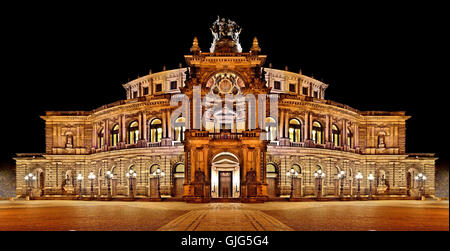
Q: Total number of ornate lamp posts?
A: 12